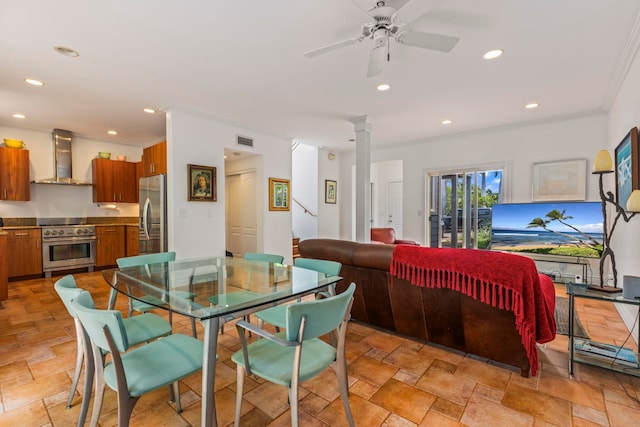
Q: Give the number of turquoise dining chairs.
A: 6